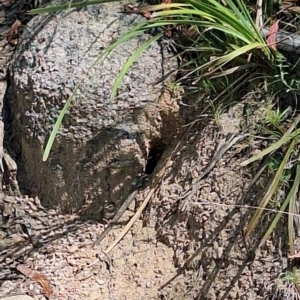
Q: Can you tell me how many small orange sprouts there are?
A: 0